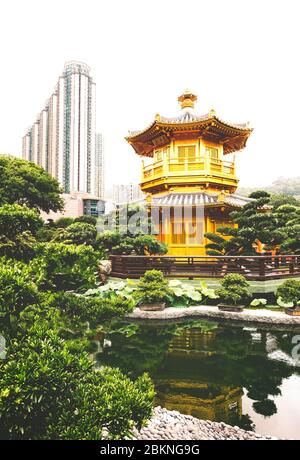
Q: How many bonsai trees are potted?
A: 3